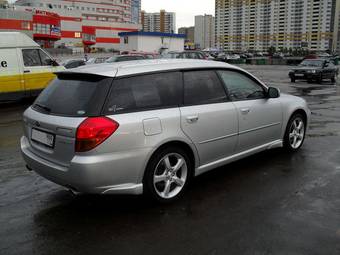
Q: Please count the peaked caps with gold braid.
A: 0